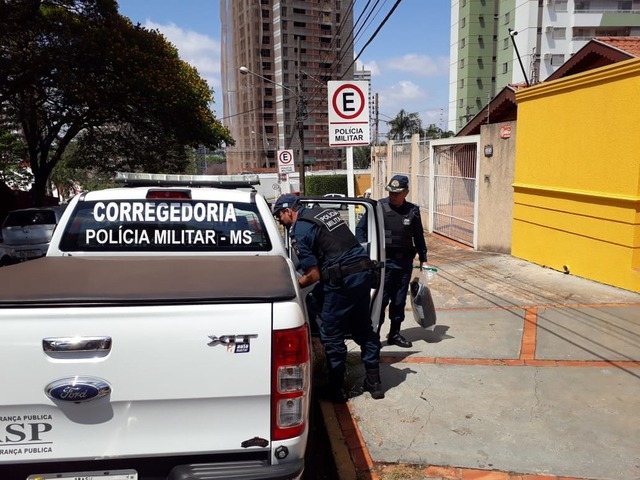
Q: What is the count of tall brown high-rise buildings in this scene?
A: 1